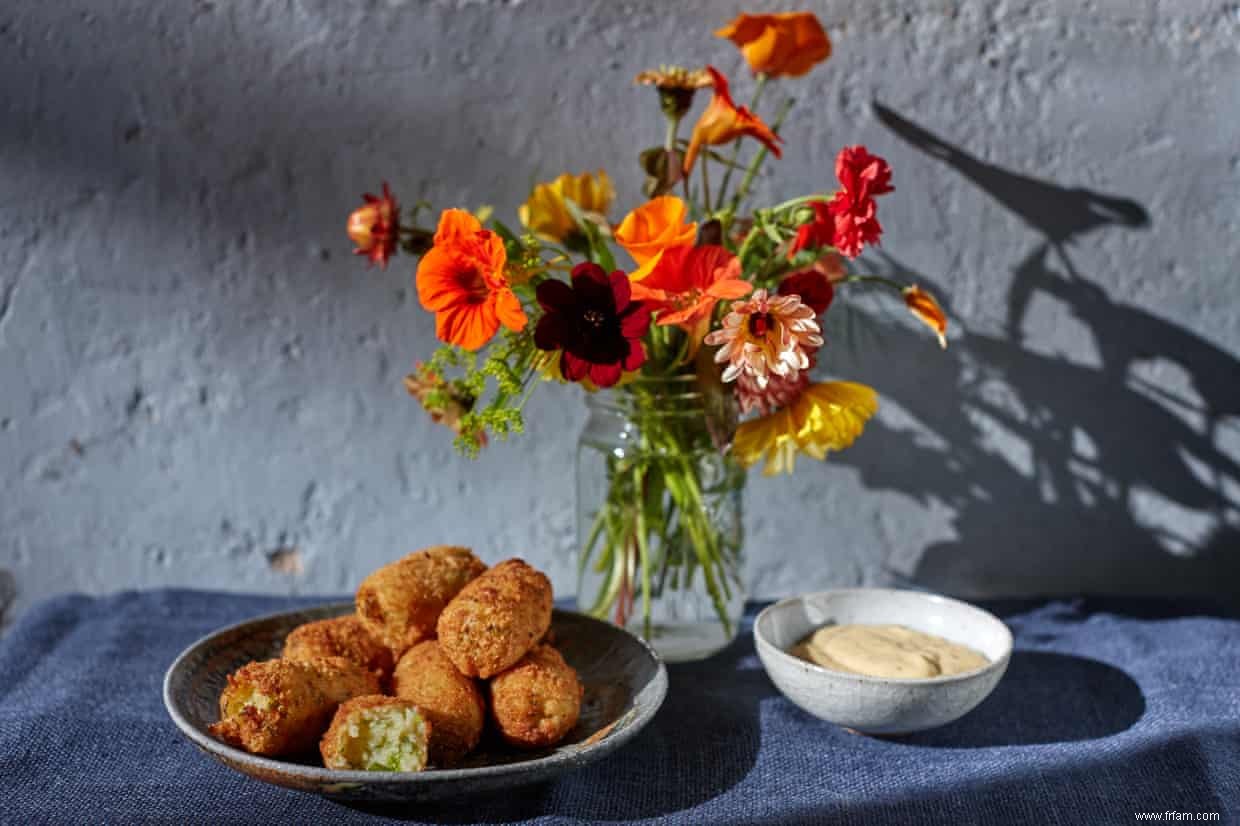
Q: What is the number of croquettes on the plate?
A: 7